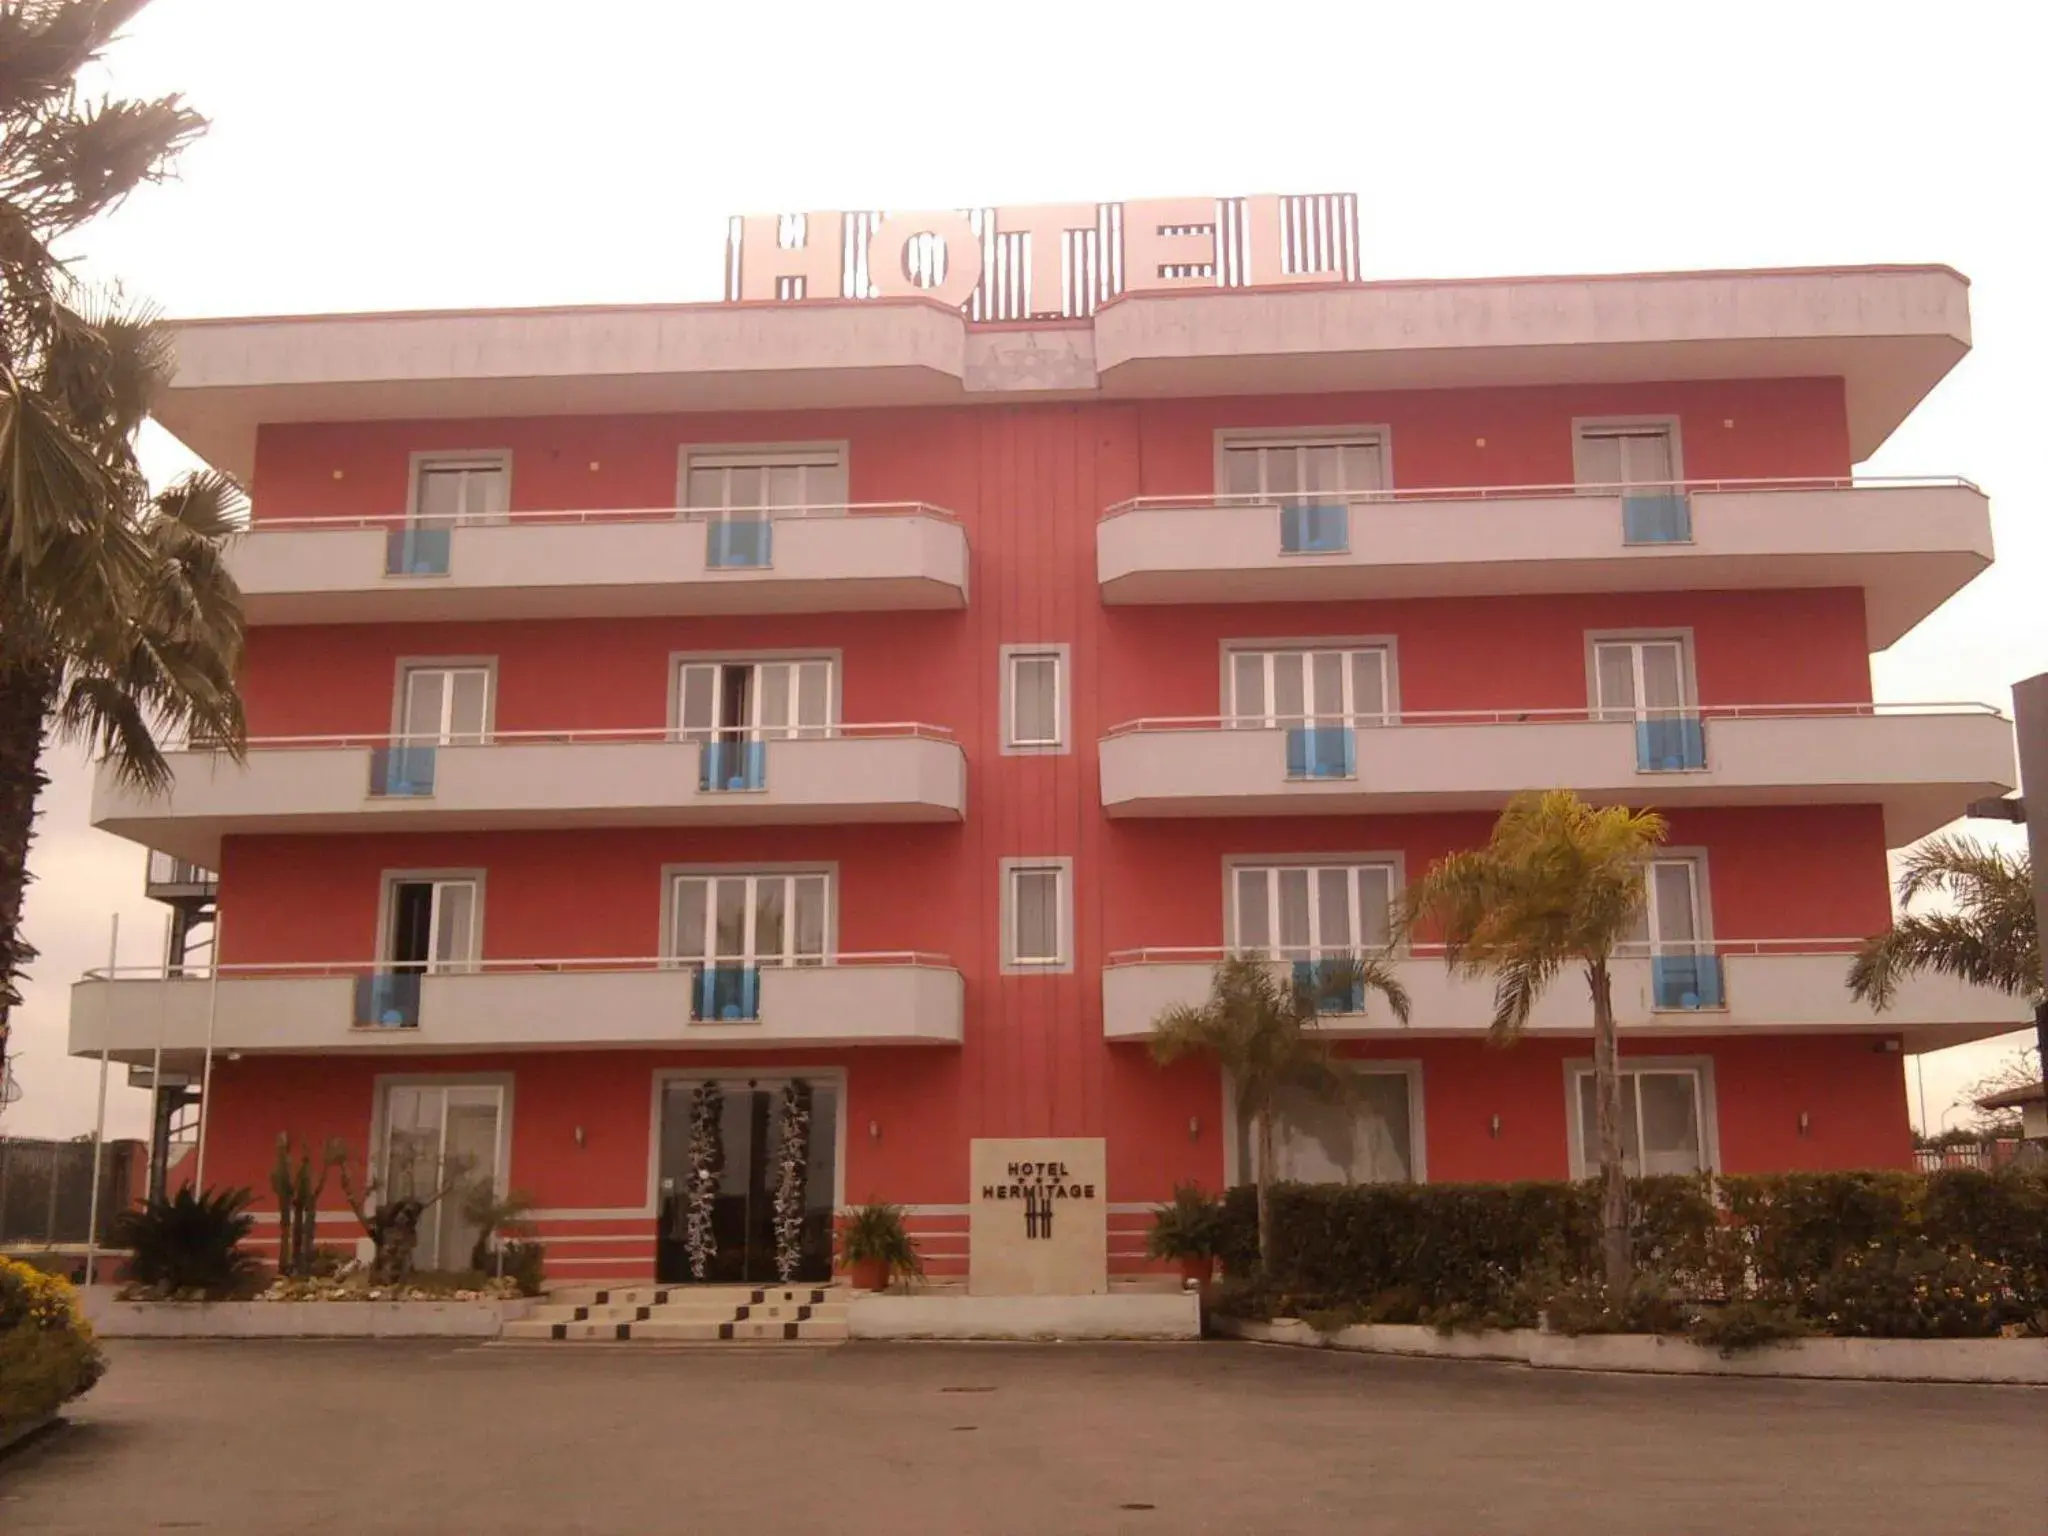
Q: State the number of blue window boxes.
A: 12